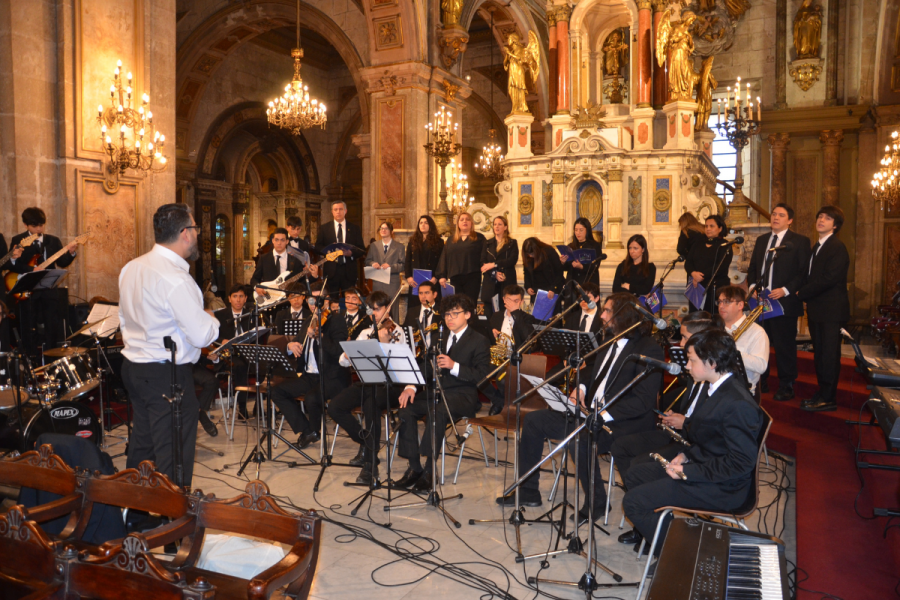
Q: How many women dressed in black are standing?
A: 8